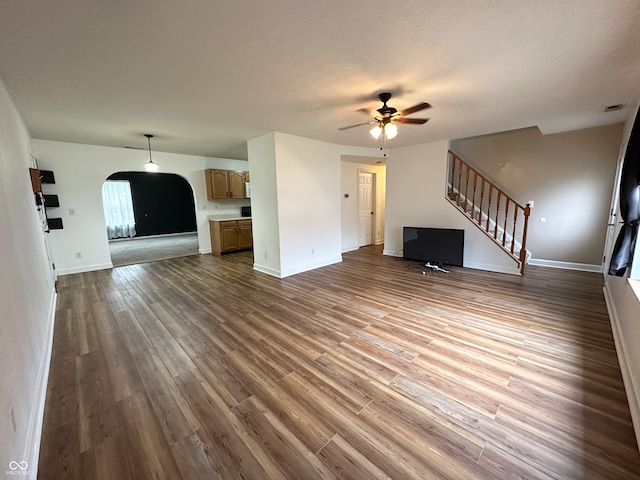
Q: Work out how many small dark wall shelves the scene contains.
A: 3